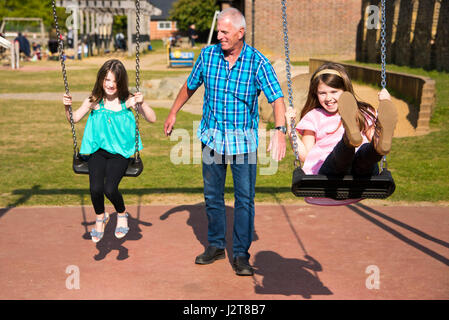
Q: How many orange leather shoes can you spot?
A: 0